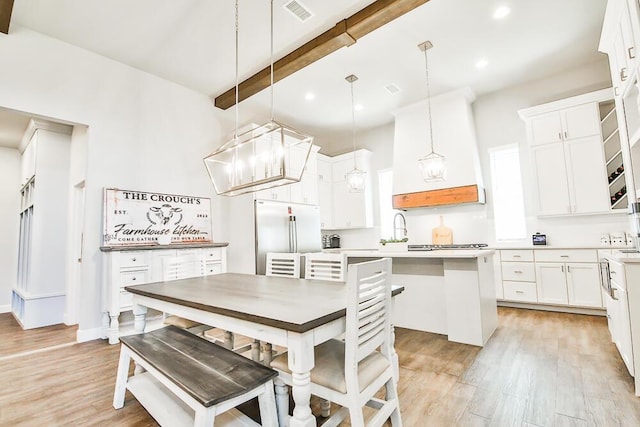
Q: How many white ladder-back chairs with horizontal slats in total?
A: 4